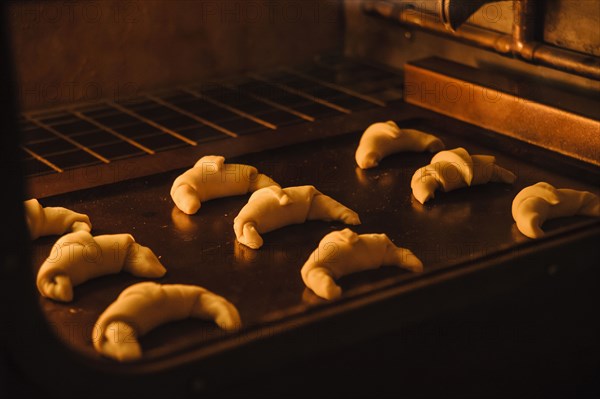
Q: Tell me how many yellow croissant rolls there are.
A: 9